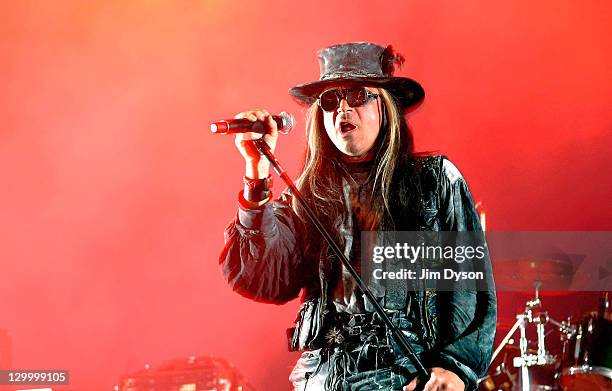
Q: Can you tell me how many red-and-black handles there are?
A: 1